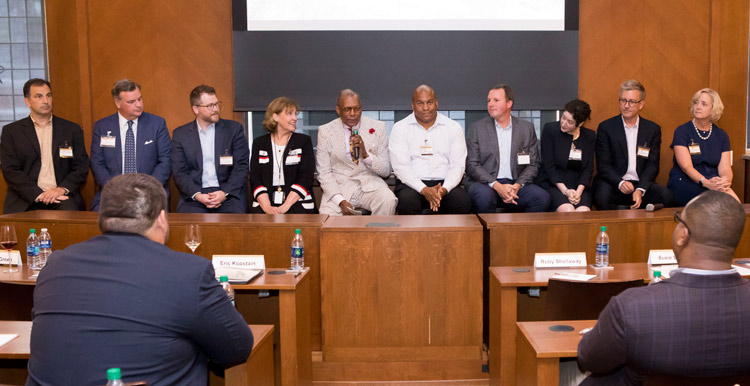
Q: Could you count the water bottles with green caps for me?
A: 6